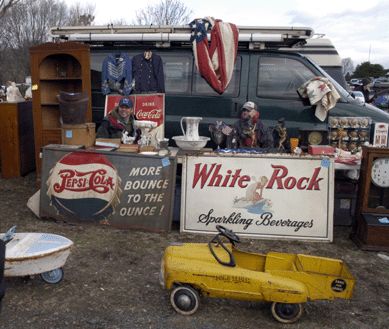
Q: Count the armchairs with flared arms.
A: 0